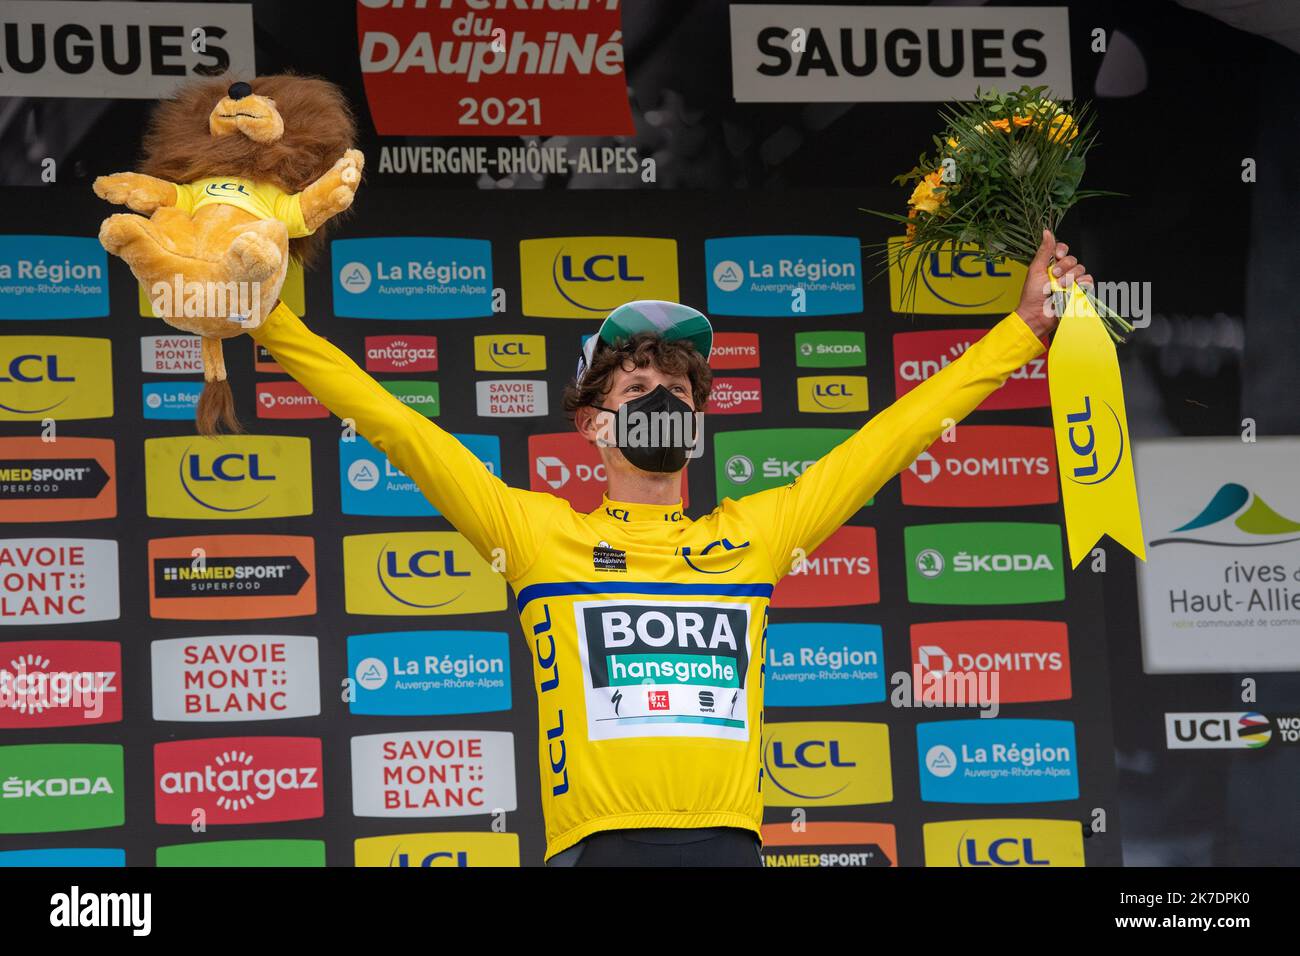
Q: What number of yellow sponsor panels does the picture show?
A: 11